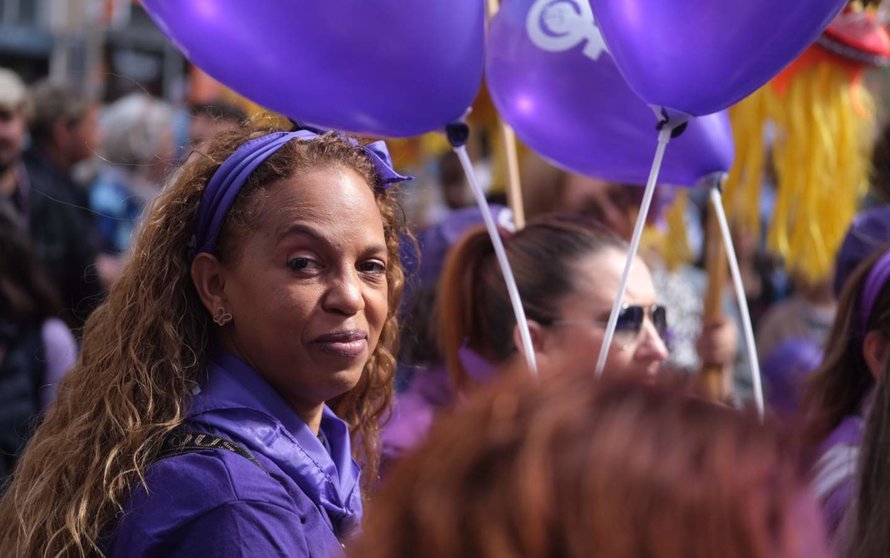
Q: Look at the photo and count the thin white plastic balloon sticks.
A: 3